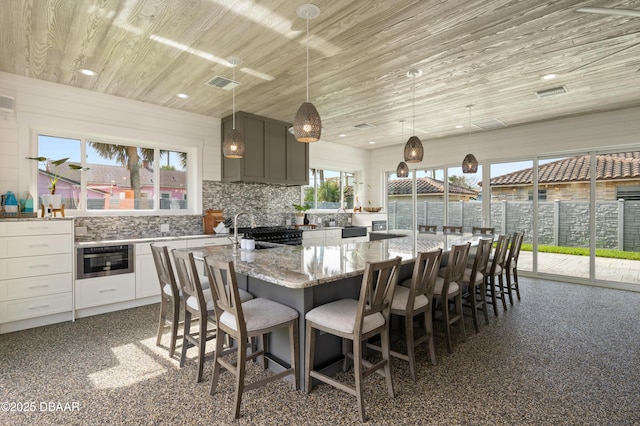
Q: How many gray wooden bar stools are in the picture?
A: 12